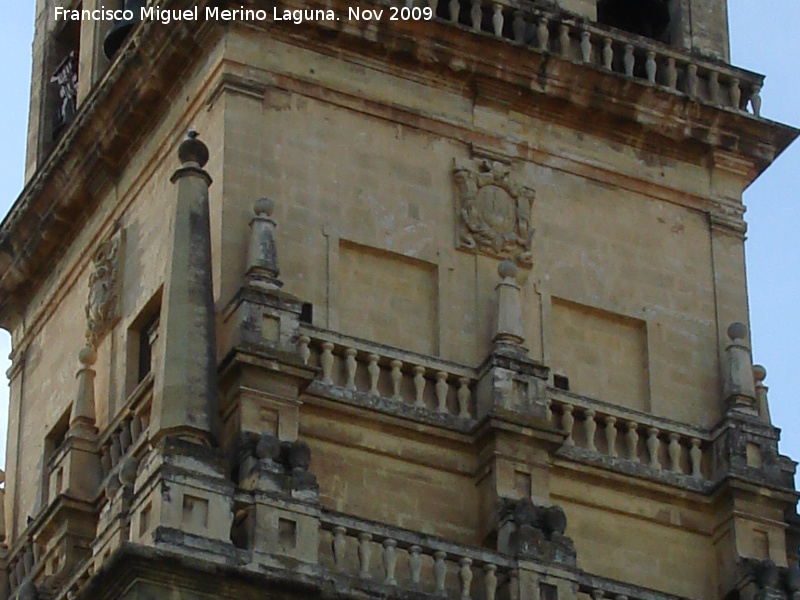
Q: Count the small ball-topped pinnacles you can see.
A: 5